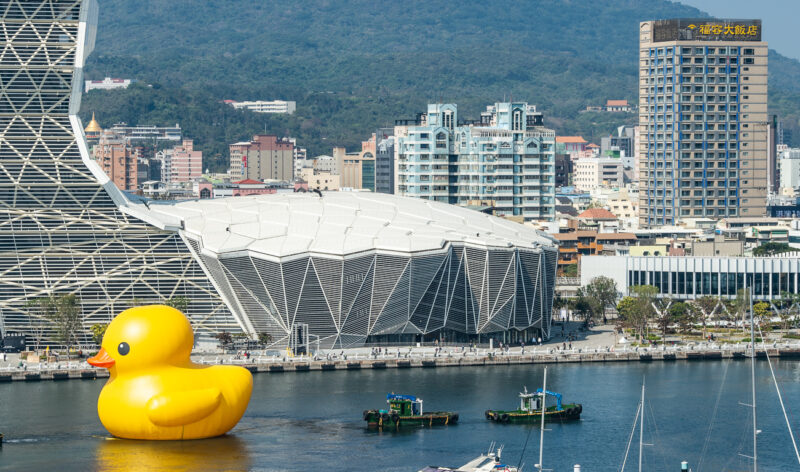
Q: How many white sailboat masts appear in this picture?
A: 3